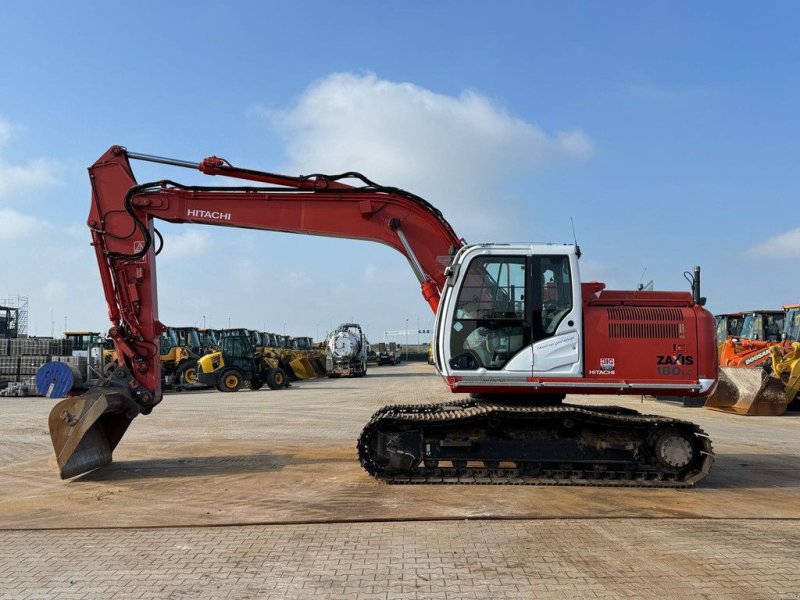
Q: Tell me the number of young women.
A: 0